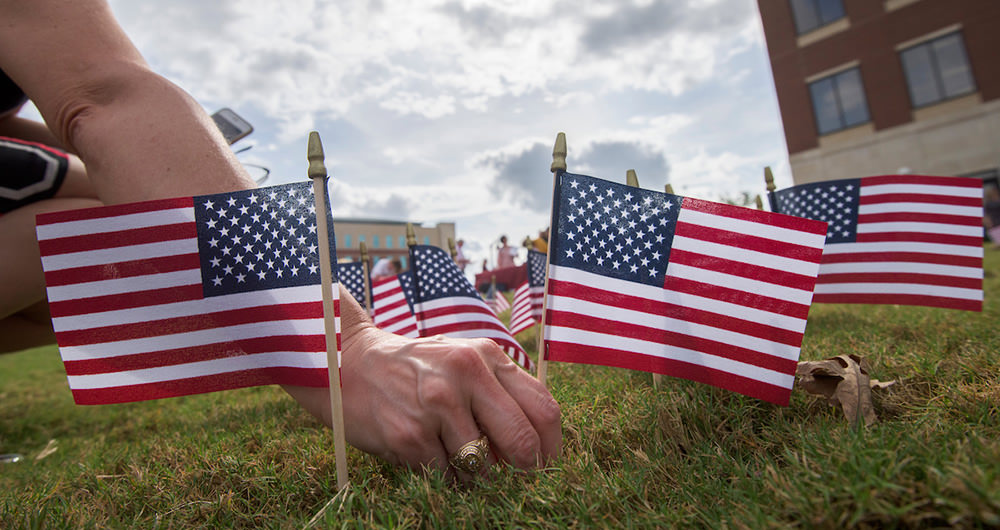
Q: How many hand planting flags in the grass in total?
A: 1